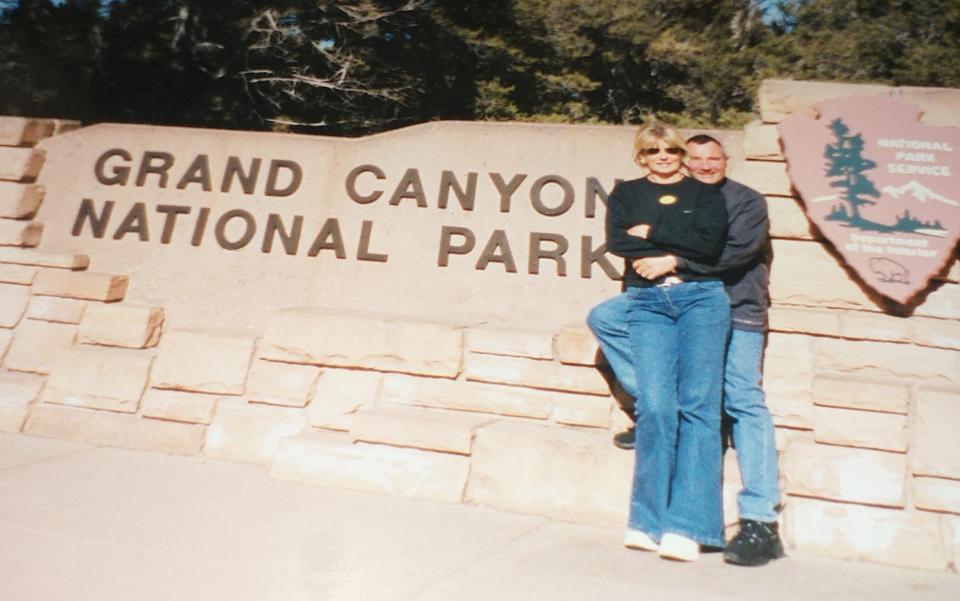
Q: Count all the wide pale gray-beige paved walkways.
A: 1